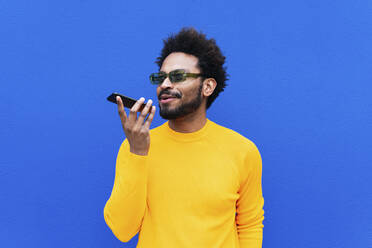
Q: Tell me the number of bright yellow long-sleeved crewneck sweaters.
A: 1